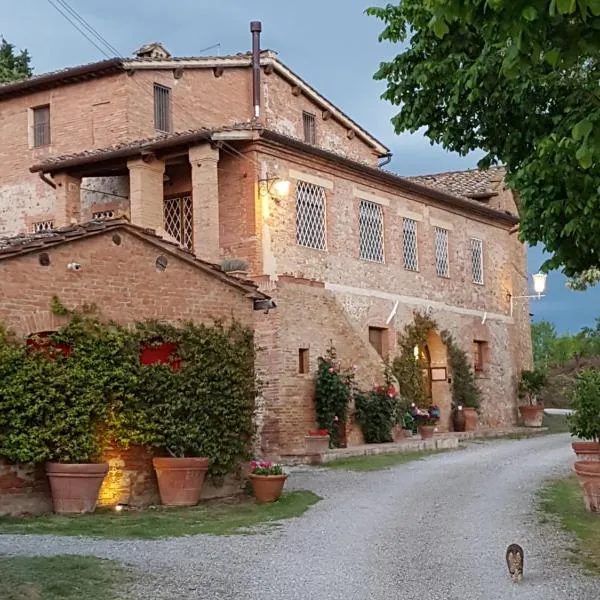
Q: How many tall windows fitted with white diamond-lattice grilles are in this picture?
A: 5